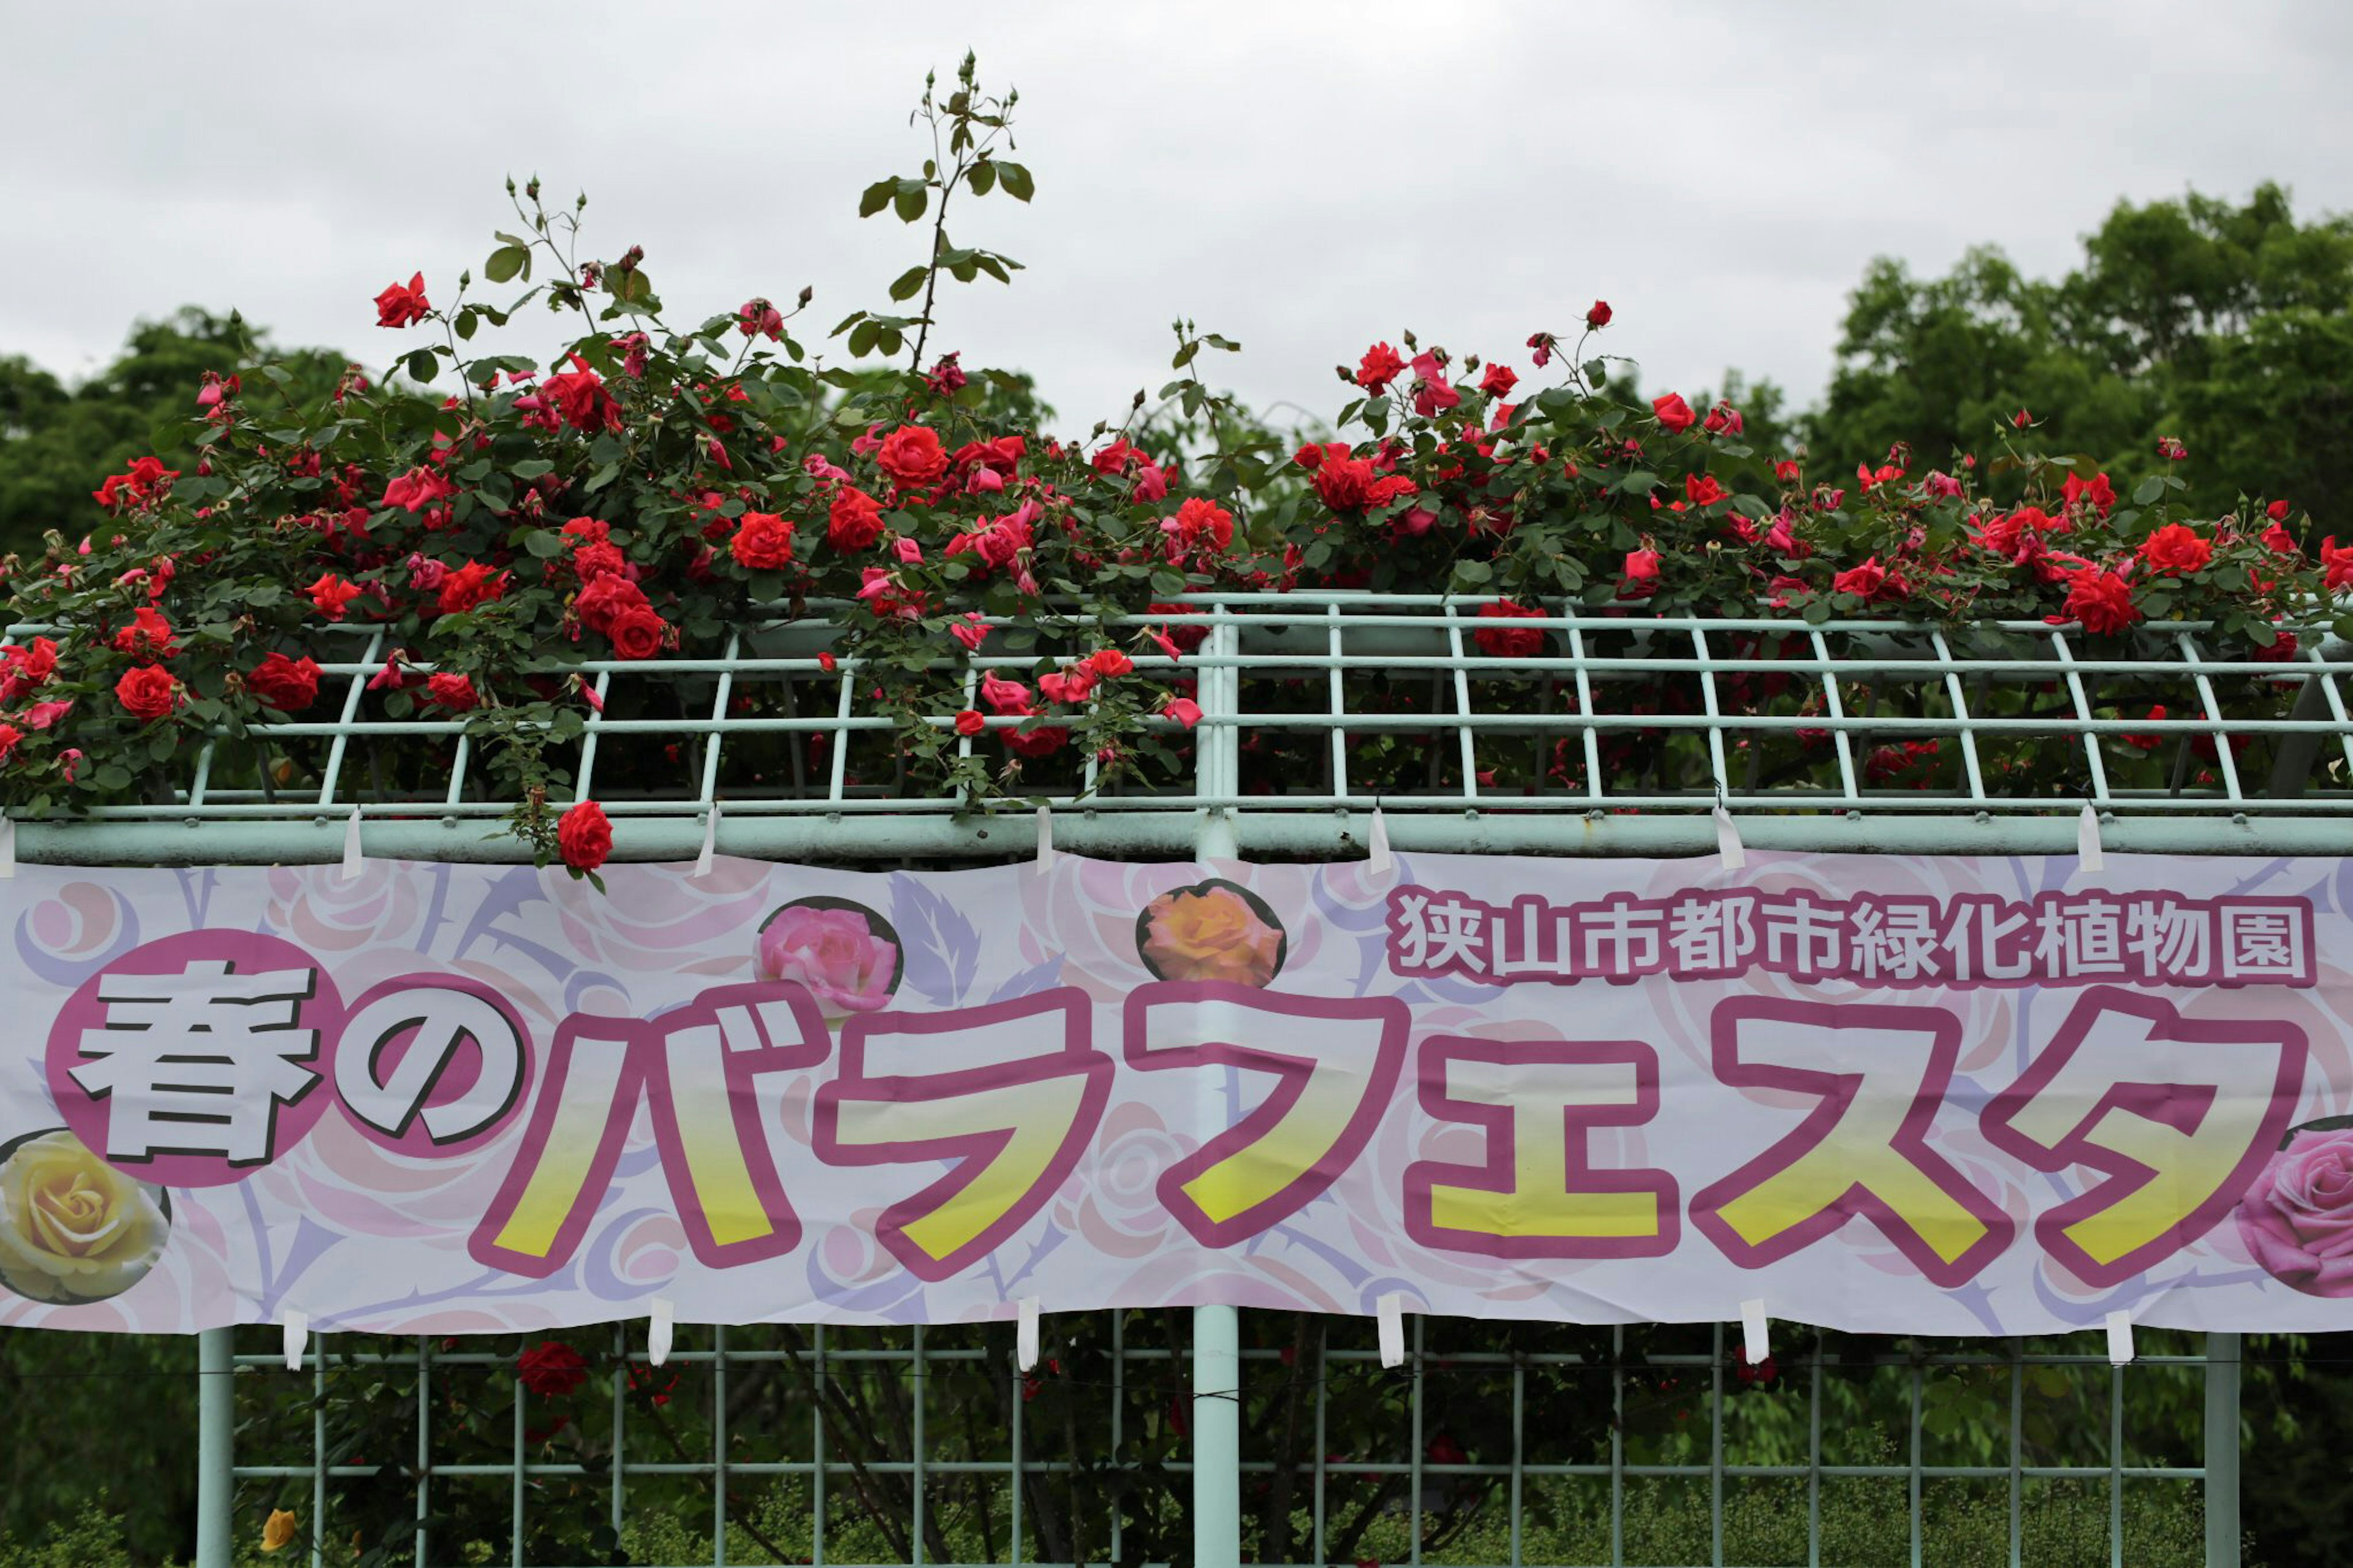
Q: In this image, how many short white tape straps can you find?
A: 13